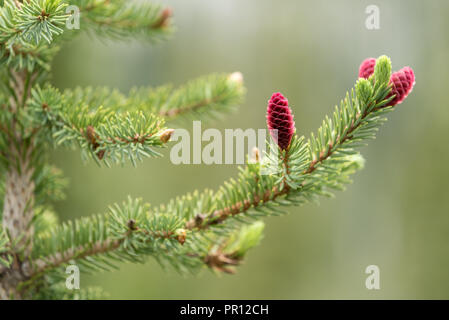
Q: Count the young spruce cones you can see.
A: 3